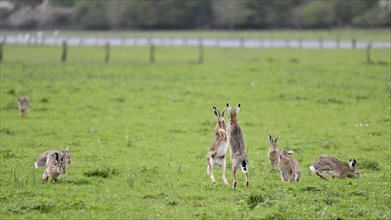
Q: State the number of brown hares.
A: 8